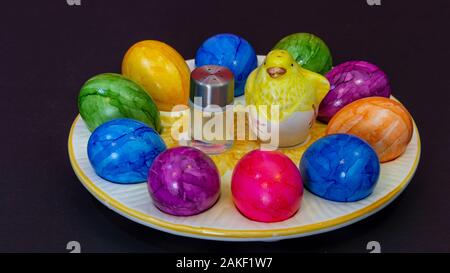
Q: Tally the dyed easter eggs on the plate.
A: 10